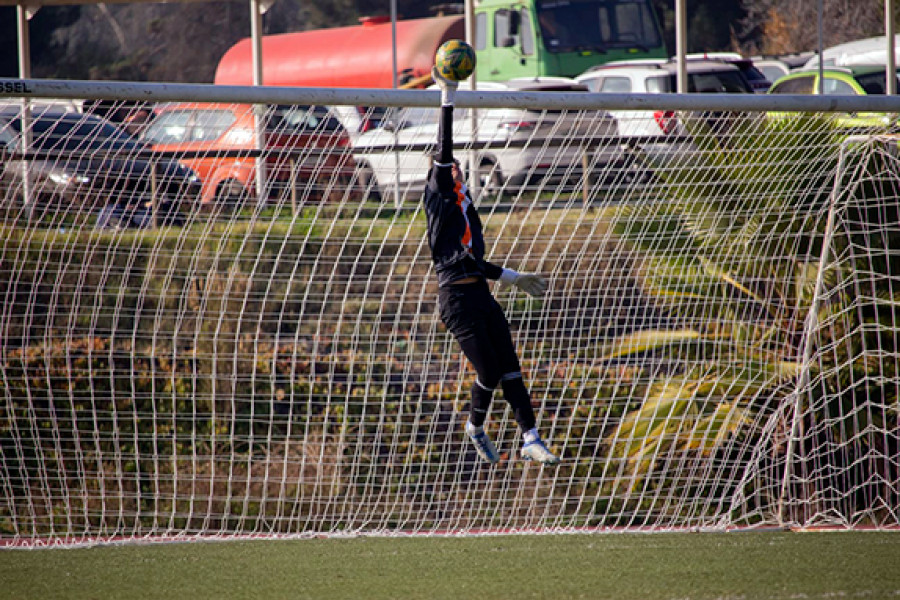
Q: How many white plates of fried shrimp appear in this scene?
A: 0